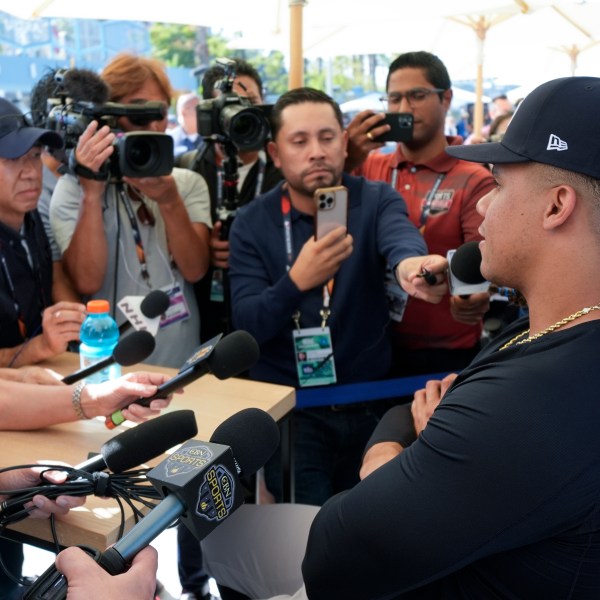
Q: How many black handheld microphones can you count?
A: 6